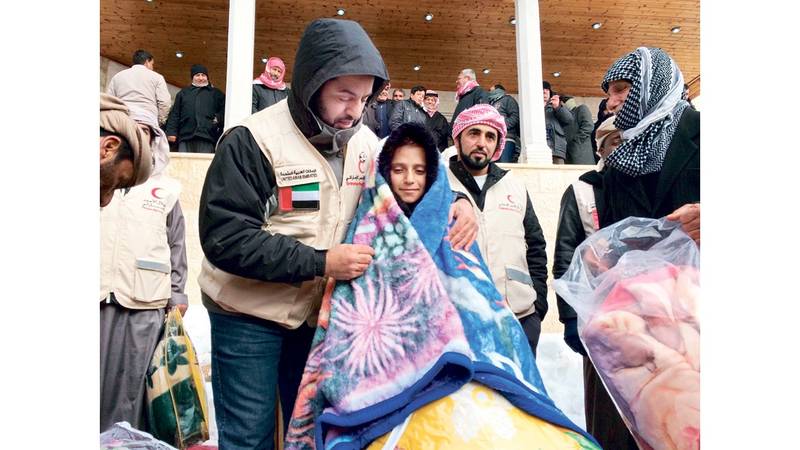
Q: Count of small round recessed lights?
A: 11